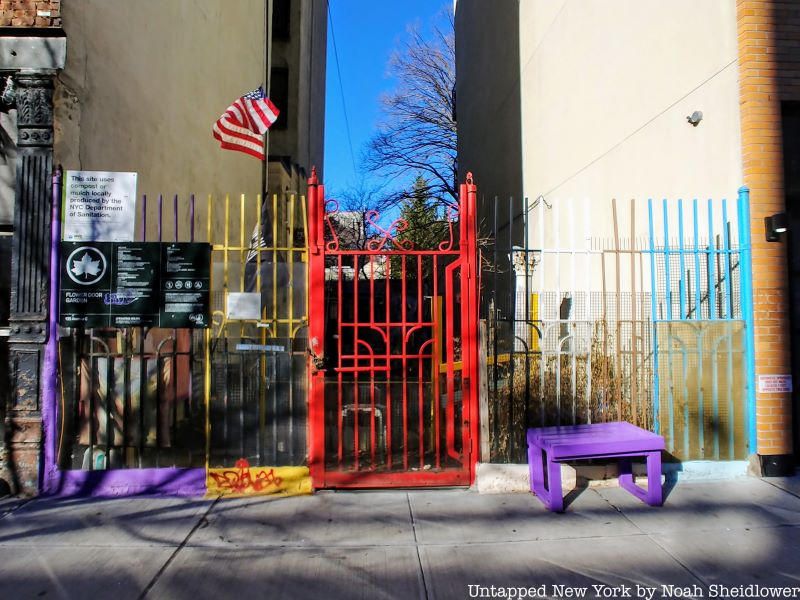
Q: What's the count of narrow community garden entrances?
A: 1